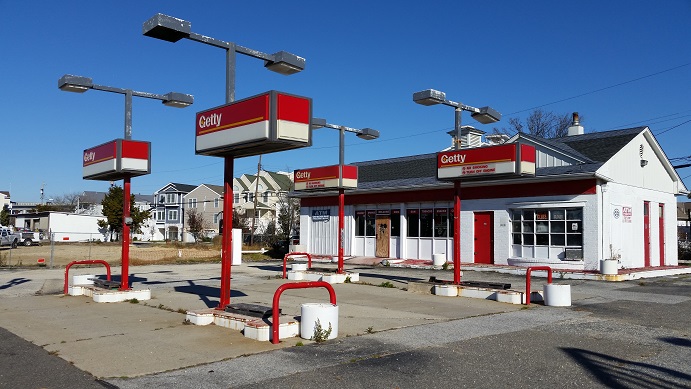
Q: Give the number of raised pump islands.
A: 4